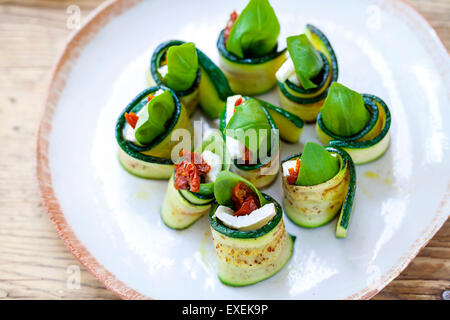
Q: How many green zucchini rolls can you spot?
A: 9